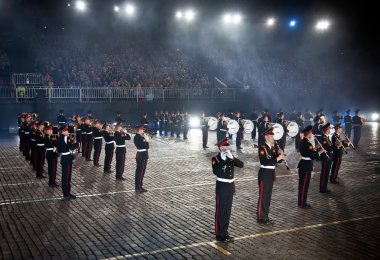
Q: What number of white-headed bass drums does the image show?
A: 6